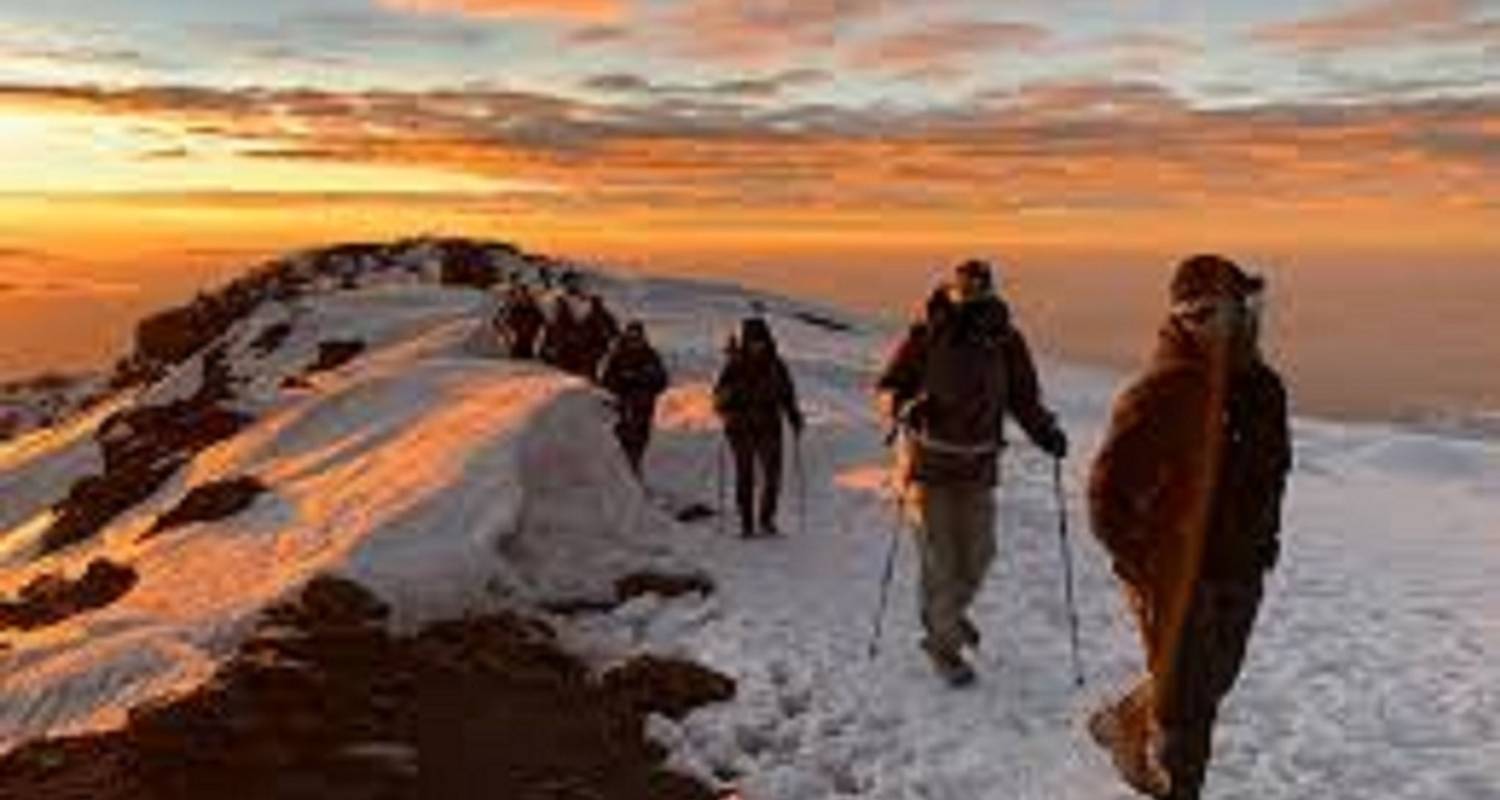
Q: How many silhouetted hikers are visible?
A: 7